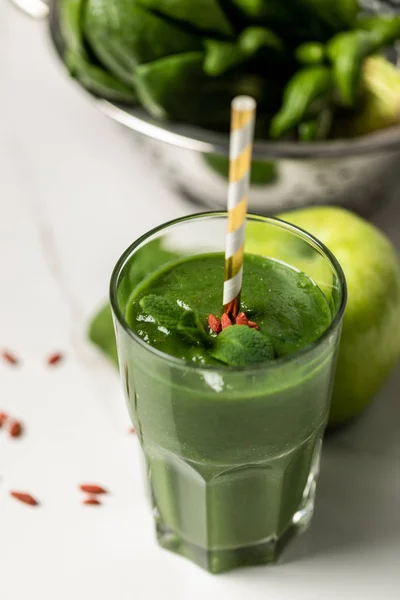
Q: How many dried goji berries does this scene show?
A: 12